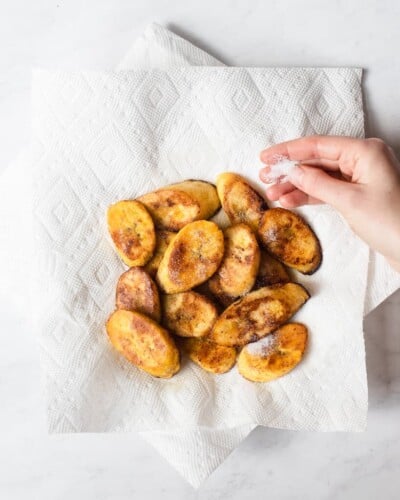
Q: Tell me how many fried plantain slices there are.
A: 14